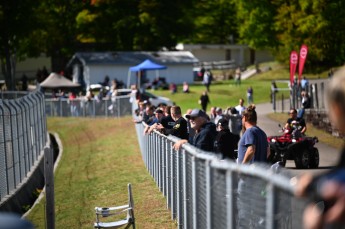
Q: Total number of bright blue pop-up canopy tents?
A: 1